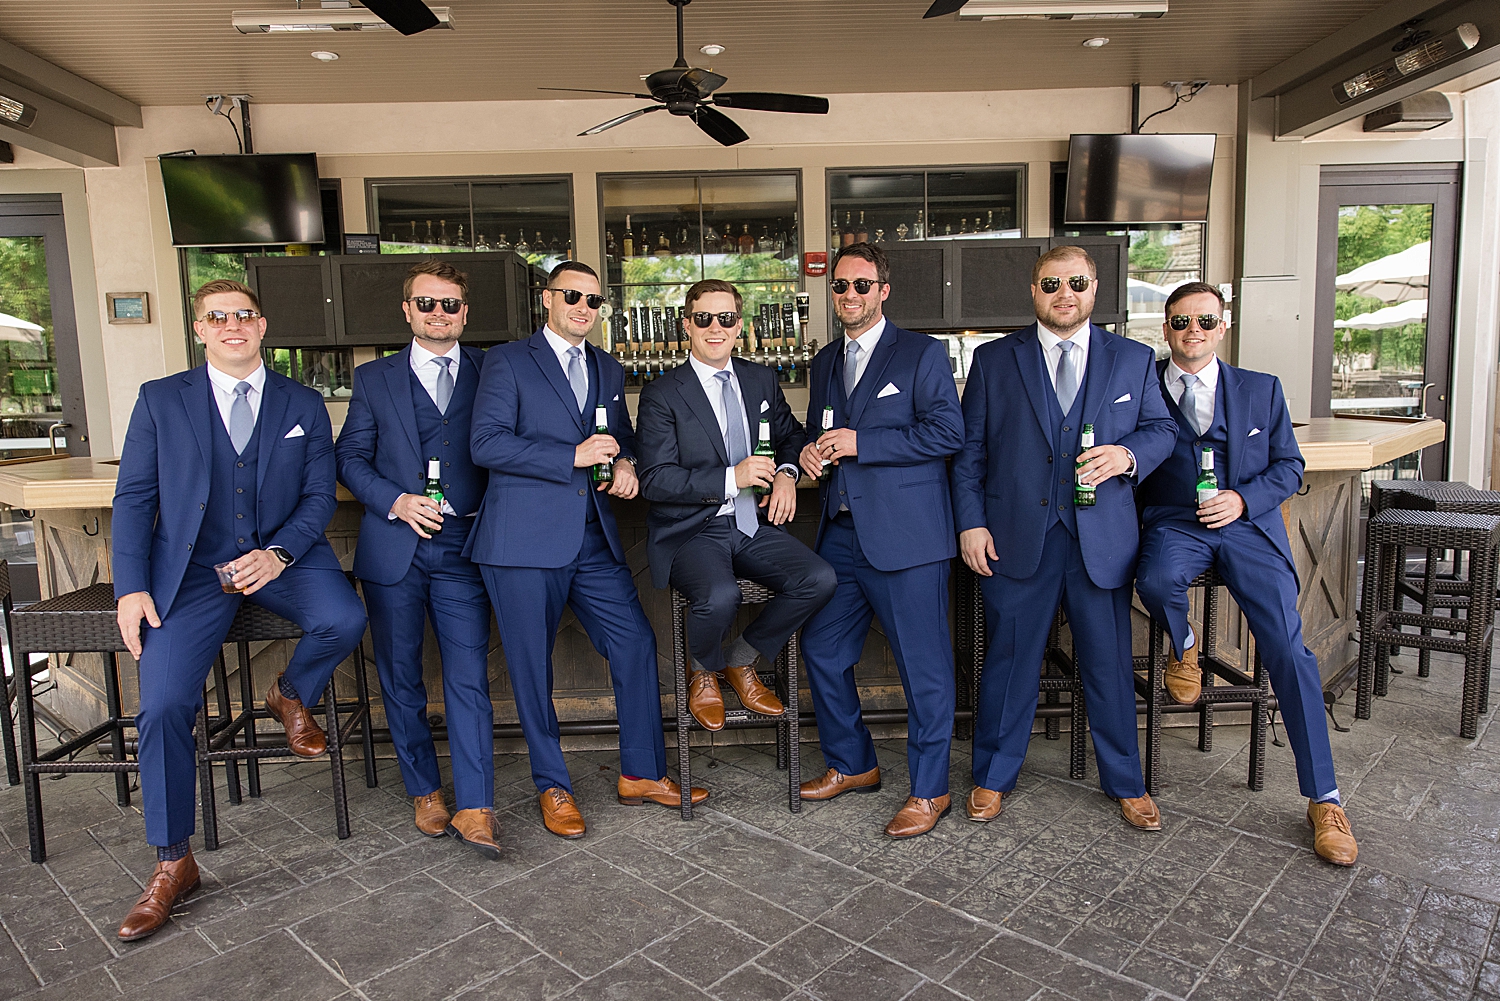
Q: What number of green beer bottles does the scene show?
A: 6